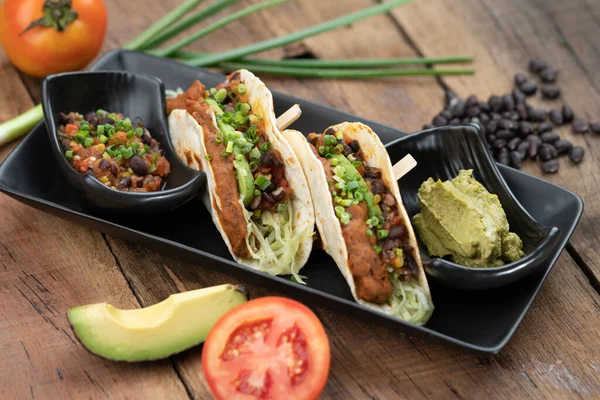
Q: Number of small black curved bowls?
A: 2